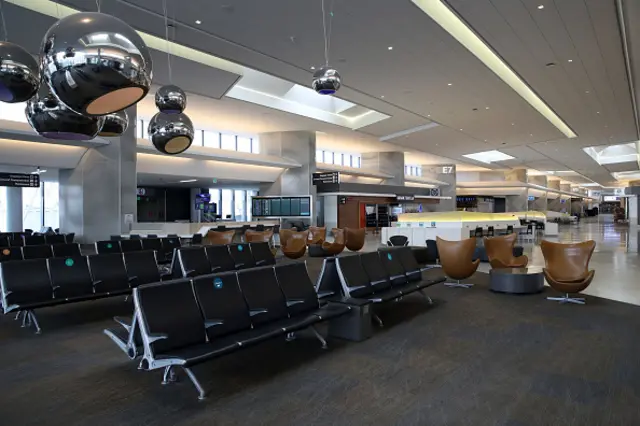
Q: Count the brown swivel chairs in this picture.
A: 9